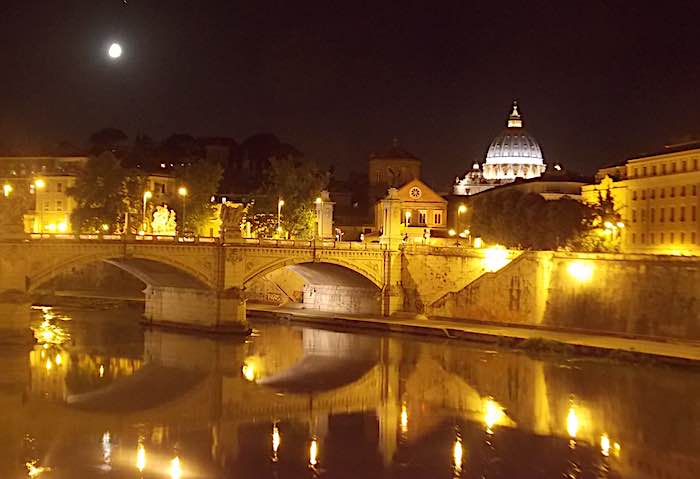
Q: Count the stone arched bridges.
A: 1